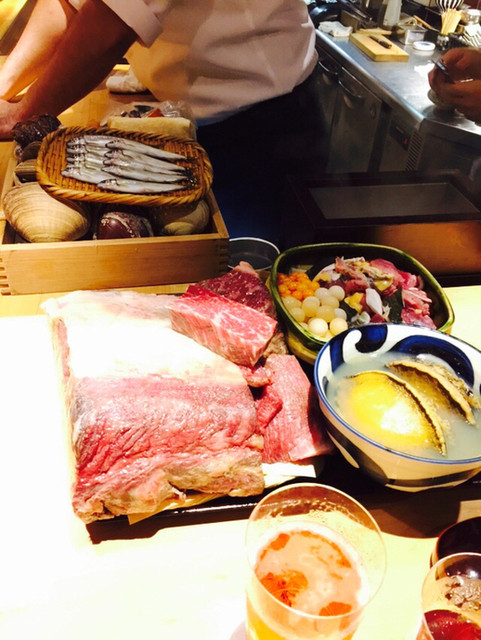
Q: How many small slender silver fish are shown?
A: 10